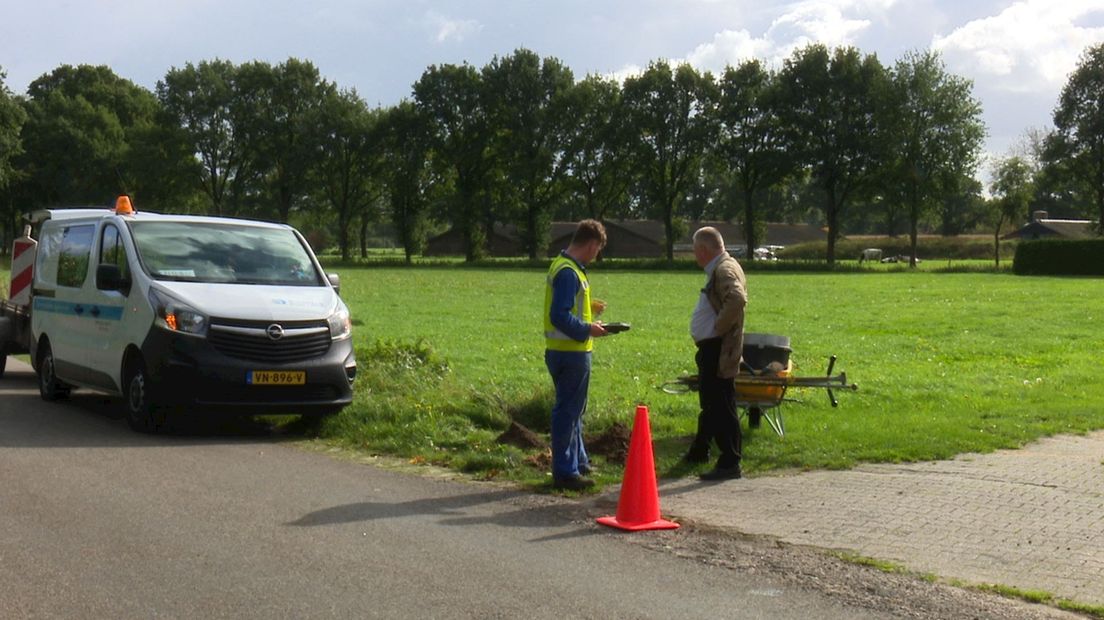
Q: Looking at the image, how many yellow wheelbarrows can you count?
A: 1